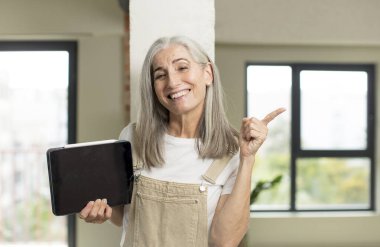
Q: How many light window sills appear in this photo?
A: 1